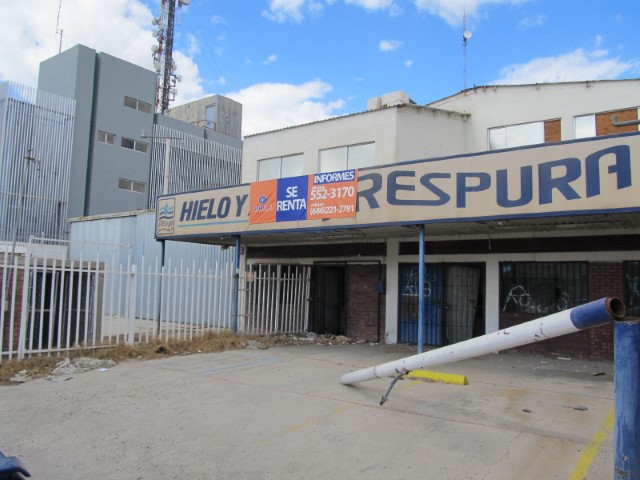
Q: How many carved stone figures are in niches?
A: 0